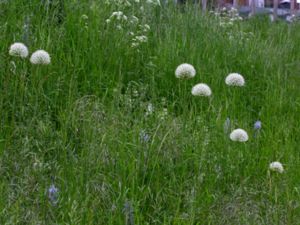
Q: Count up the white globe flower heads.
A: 7